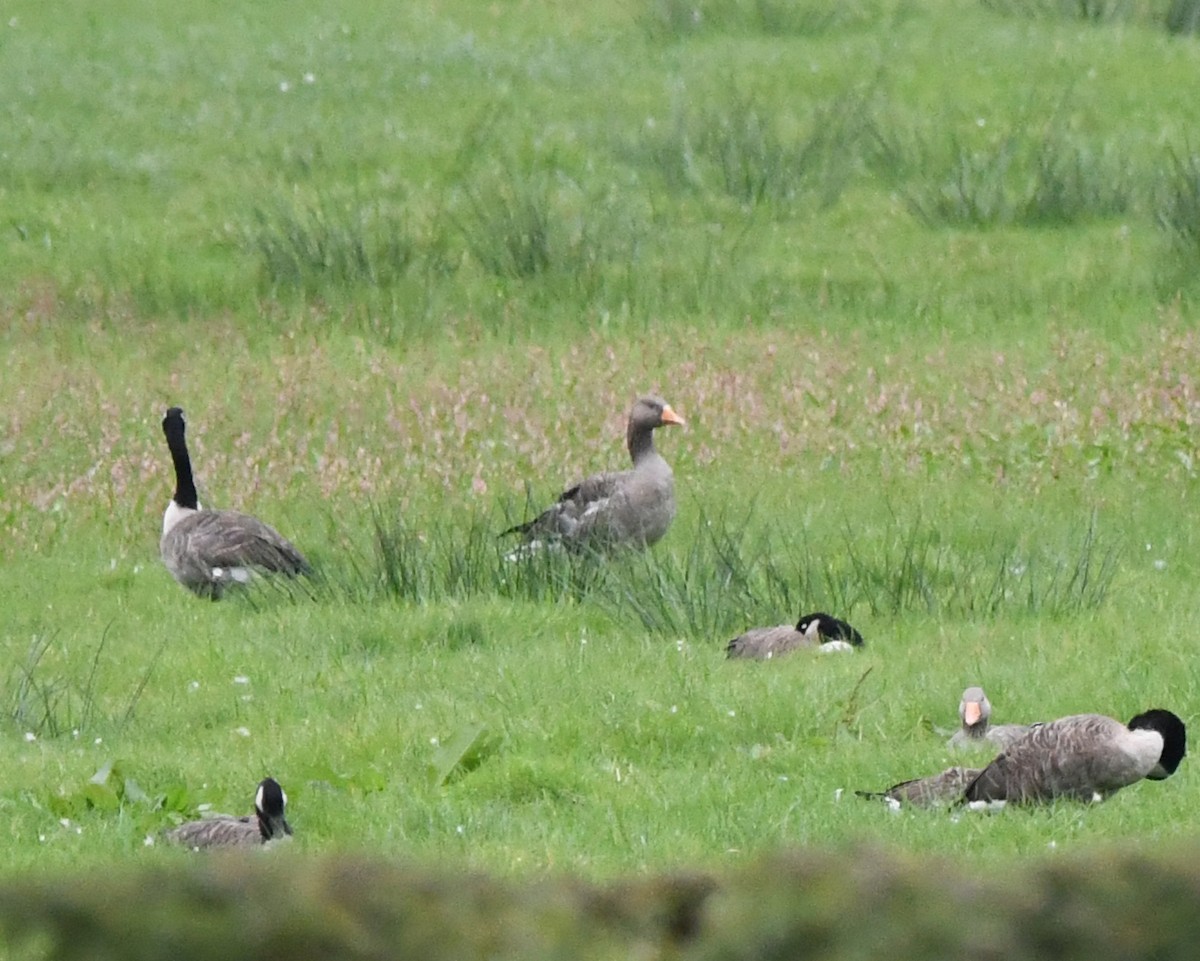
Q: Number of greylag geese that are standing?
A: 1